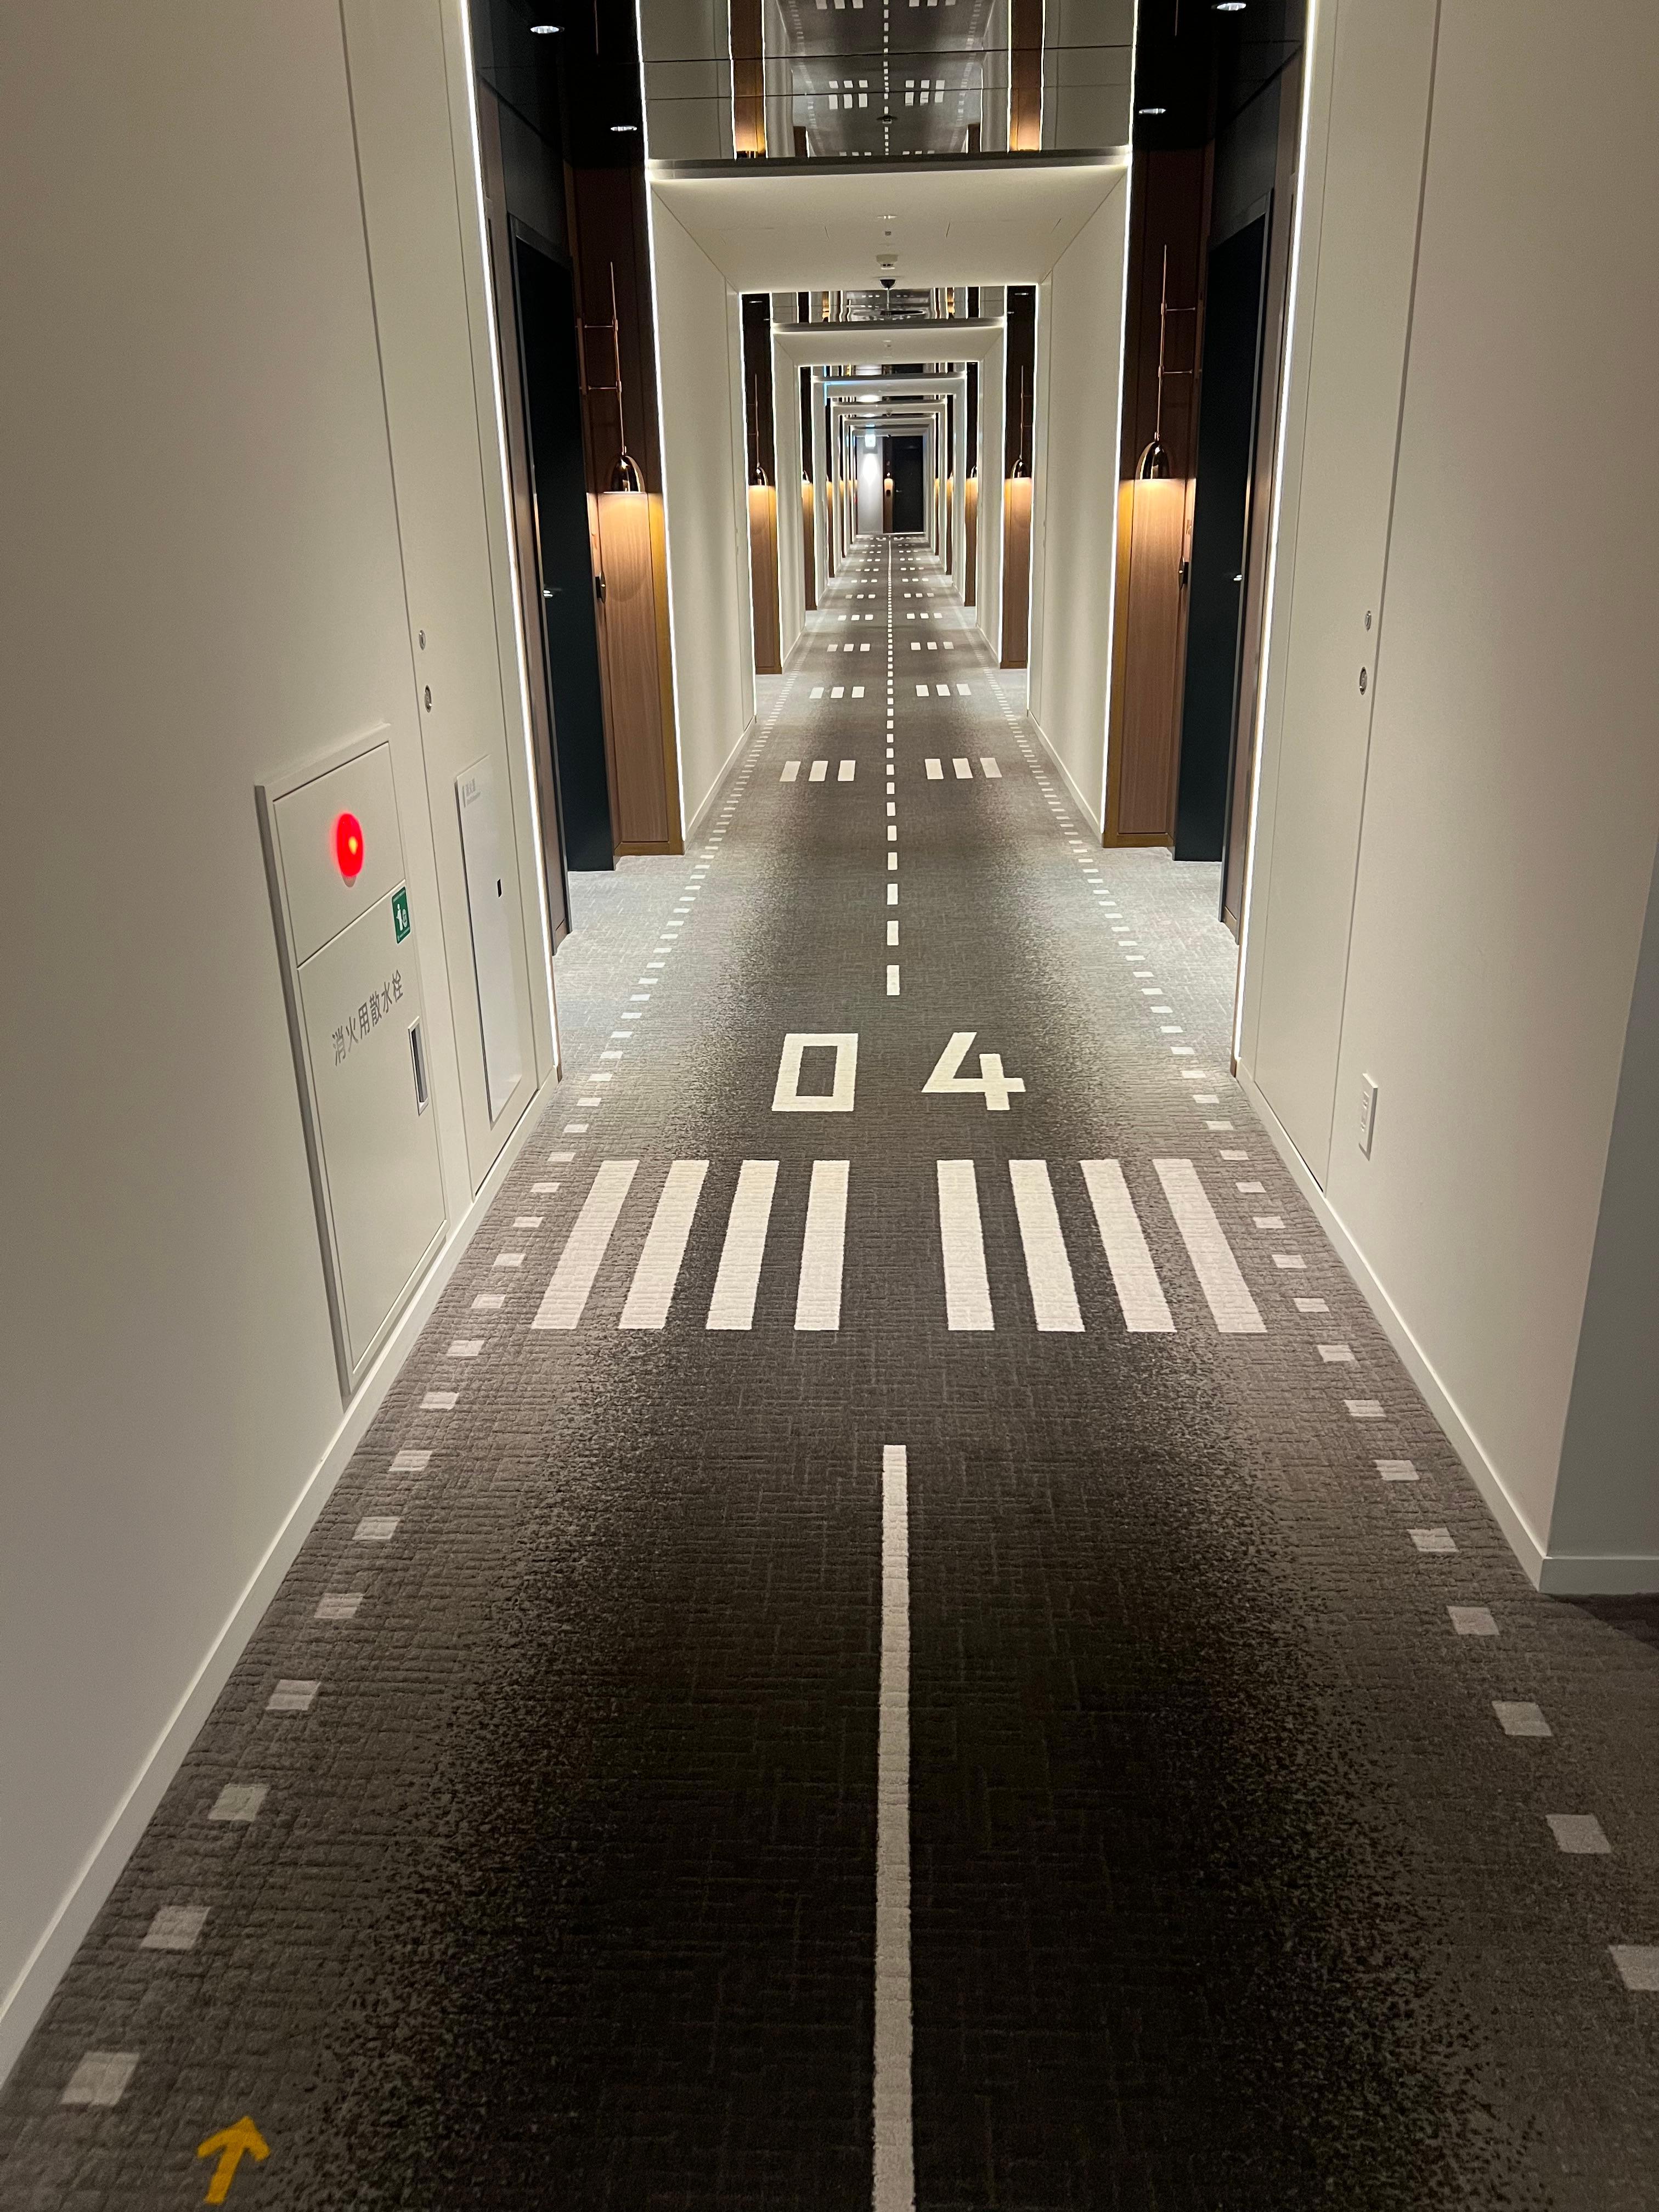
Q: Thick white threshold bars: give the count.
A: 8